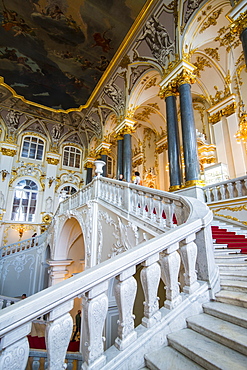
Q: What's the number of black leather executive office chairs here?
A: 0